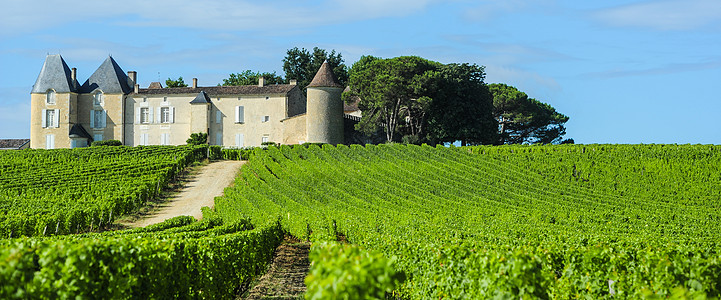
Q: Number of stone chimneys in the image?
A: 6